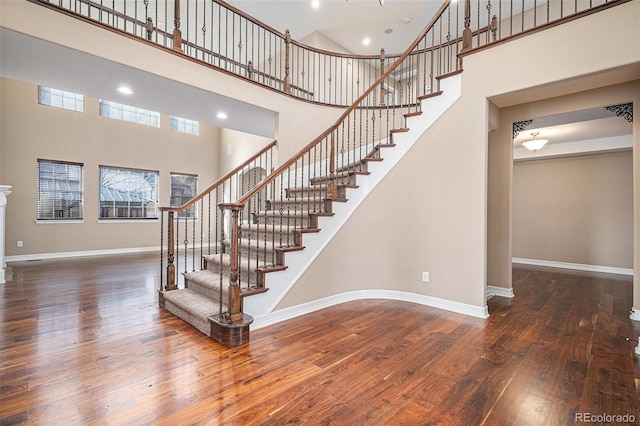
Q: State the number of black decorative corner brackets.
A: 2